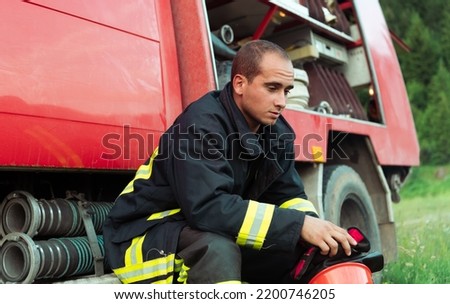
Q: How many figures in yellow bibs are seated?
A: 0